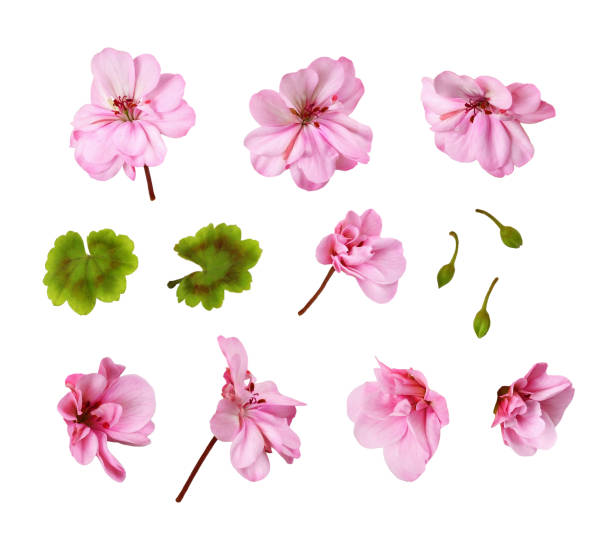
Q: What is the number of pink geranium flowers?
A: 8